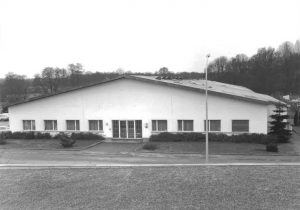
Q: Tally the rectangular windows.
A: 8